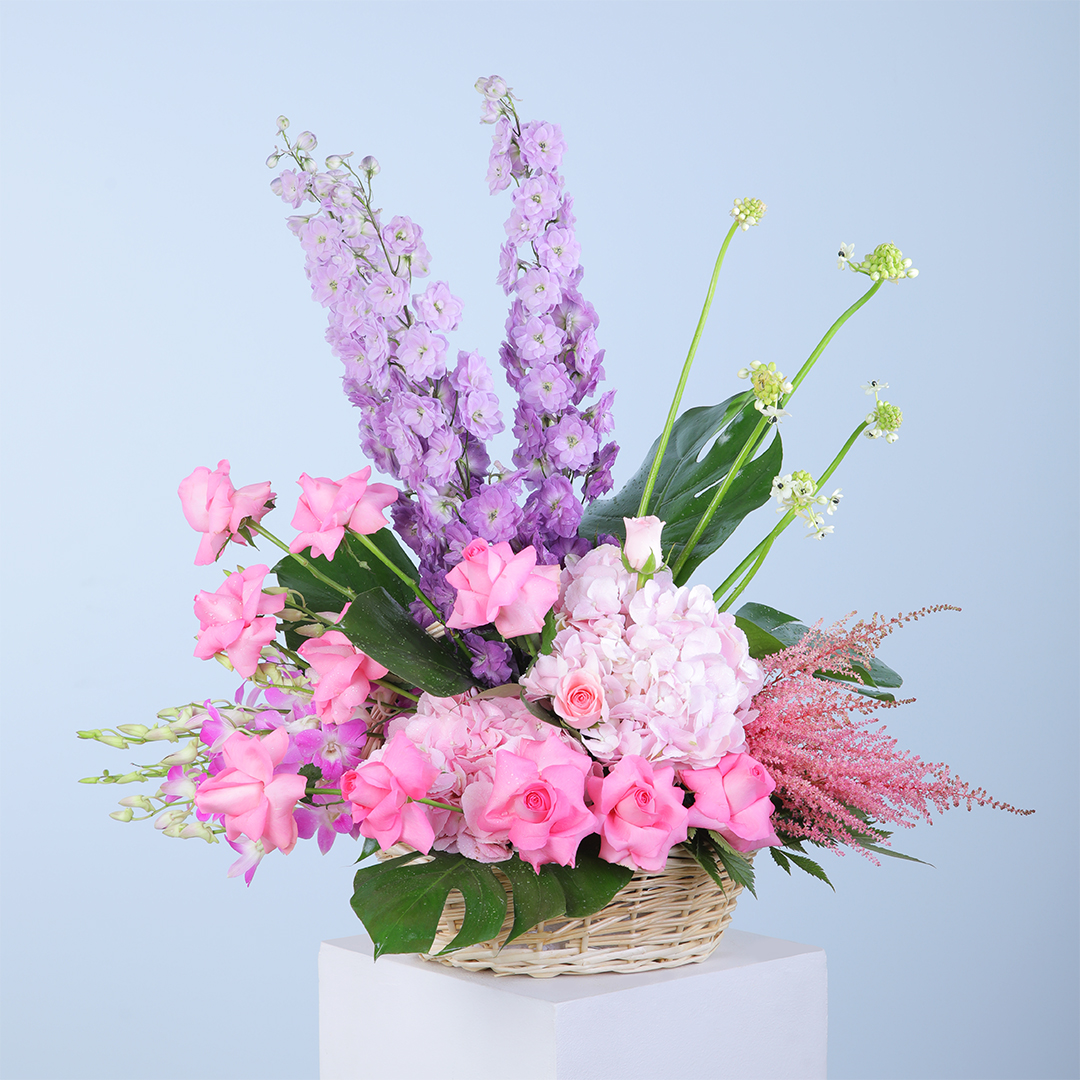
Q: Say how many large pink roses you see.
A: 10